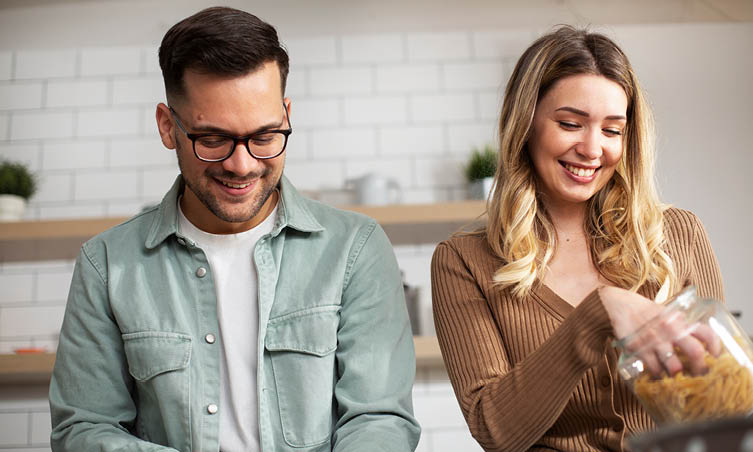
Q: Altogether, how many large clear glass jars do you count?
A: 1